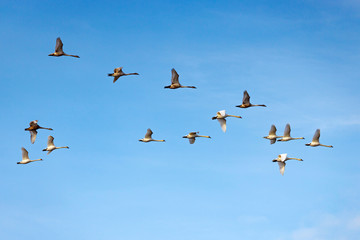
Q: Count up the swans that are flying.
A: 14